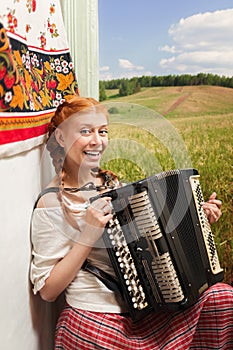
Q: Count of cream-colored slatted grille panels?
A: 2